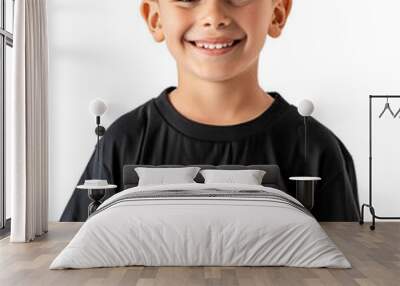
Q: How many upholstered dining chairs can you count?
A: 0